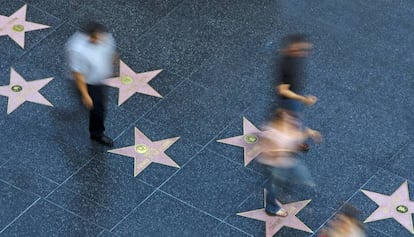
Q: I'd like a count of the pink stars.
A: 7